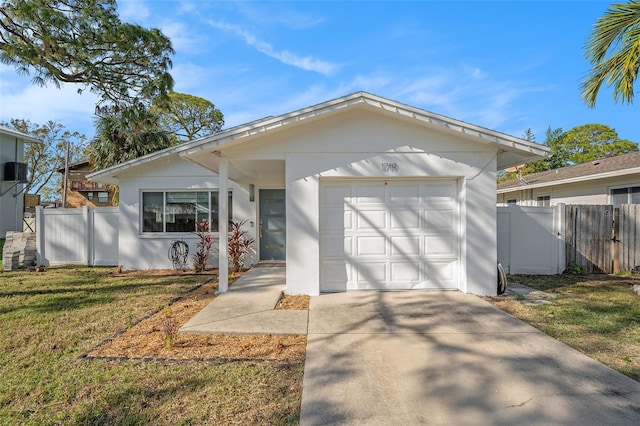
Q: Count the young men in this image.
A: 0